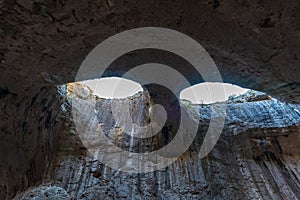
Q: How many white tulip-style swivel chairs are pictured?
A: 0